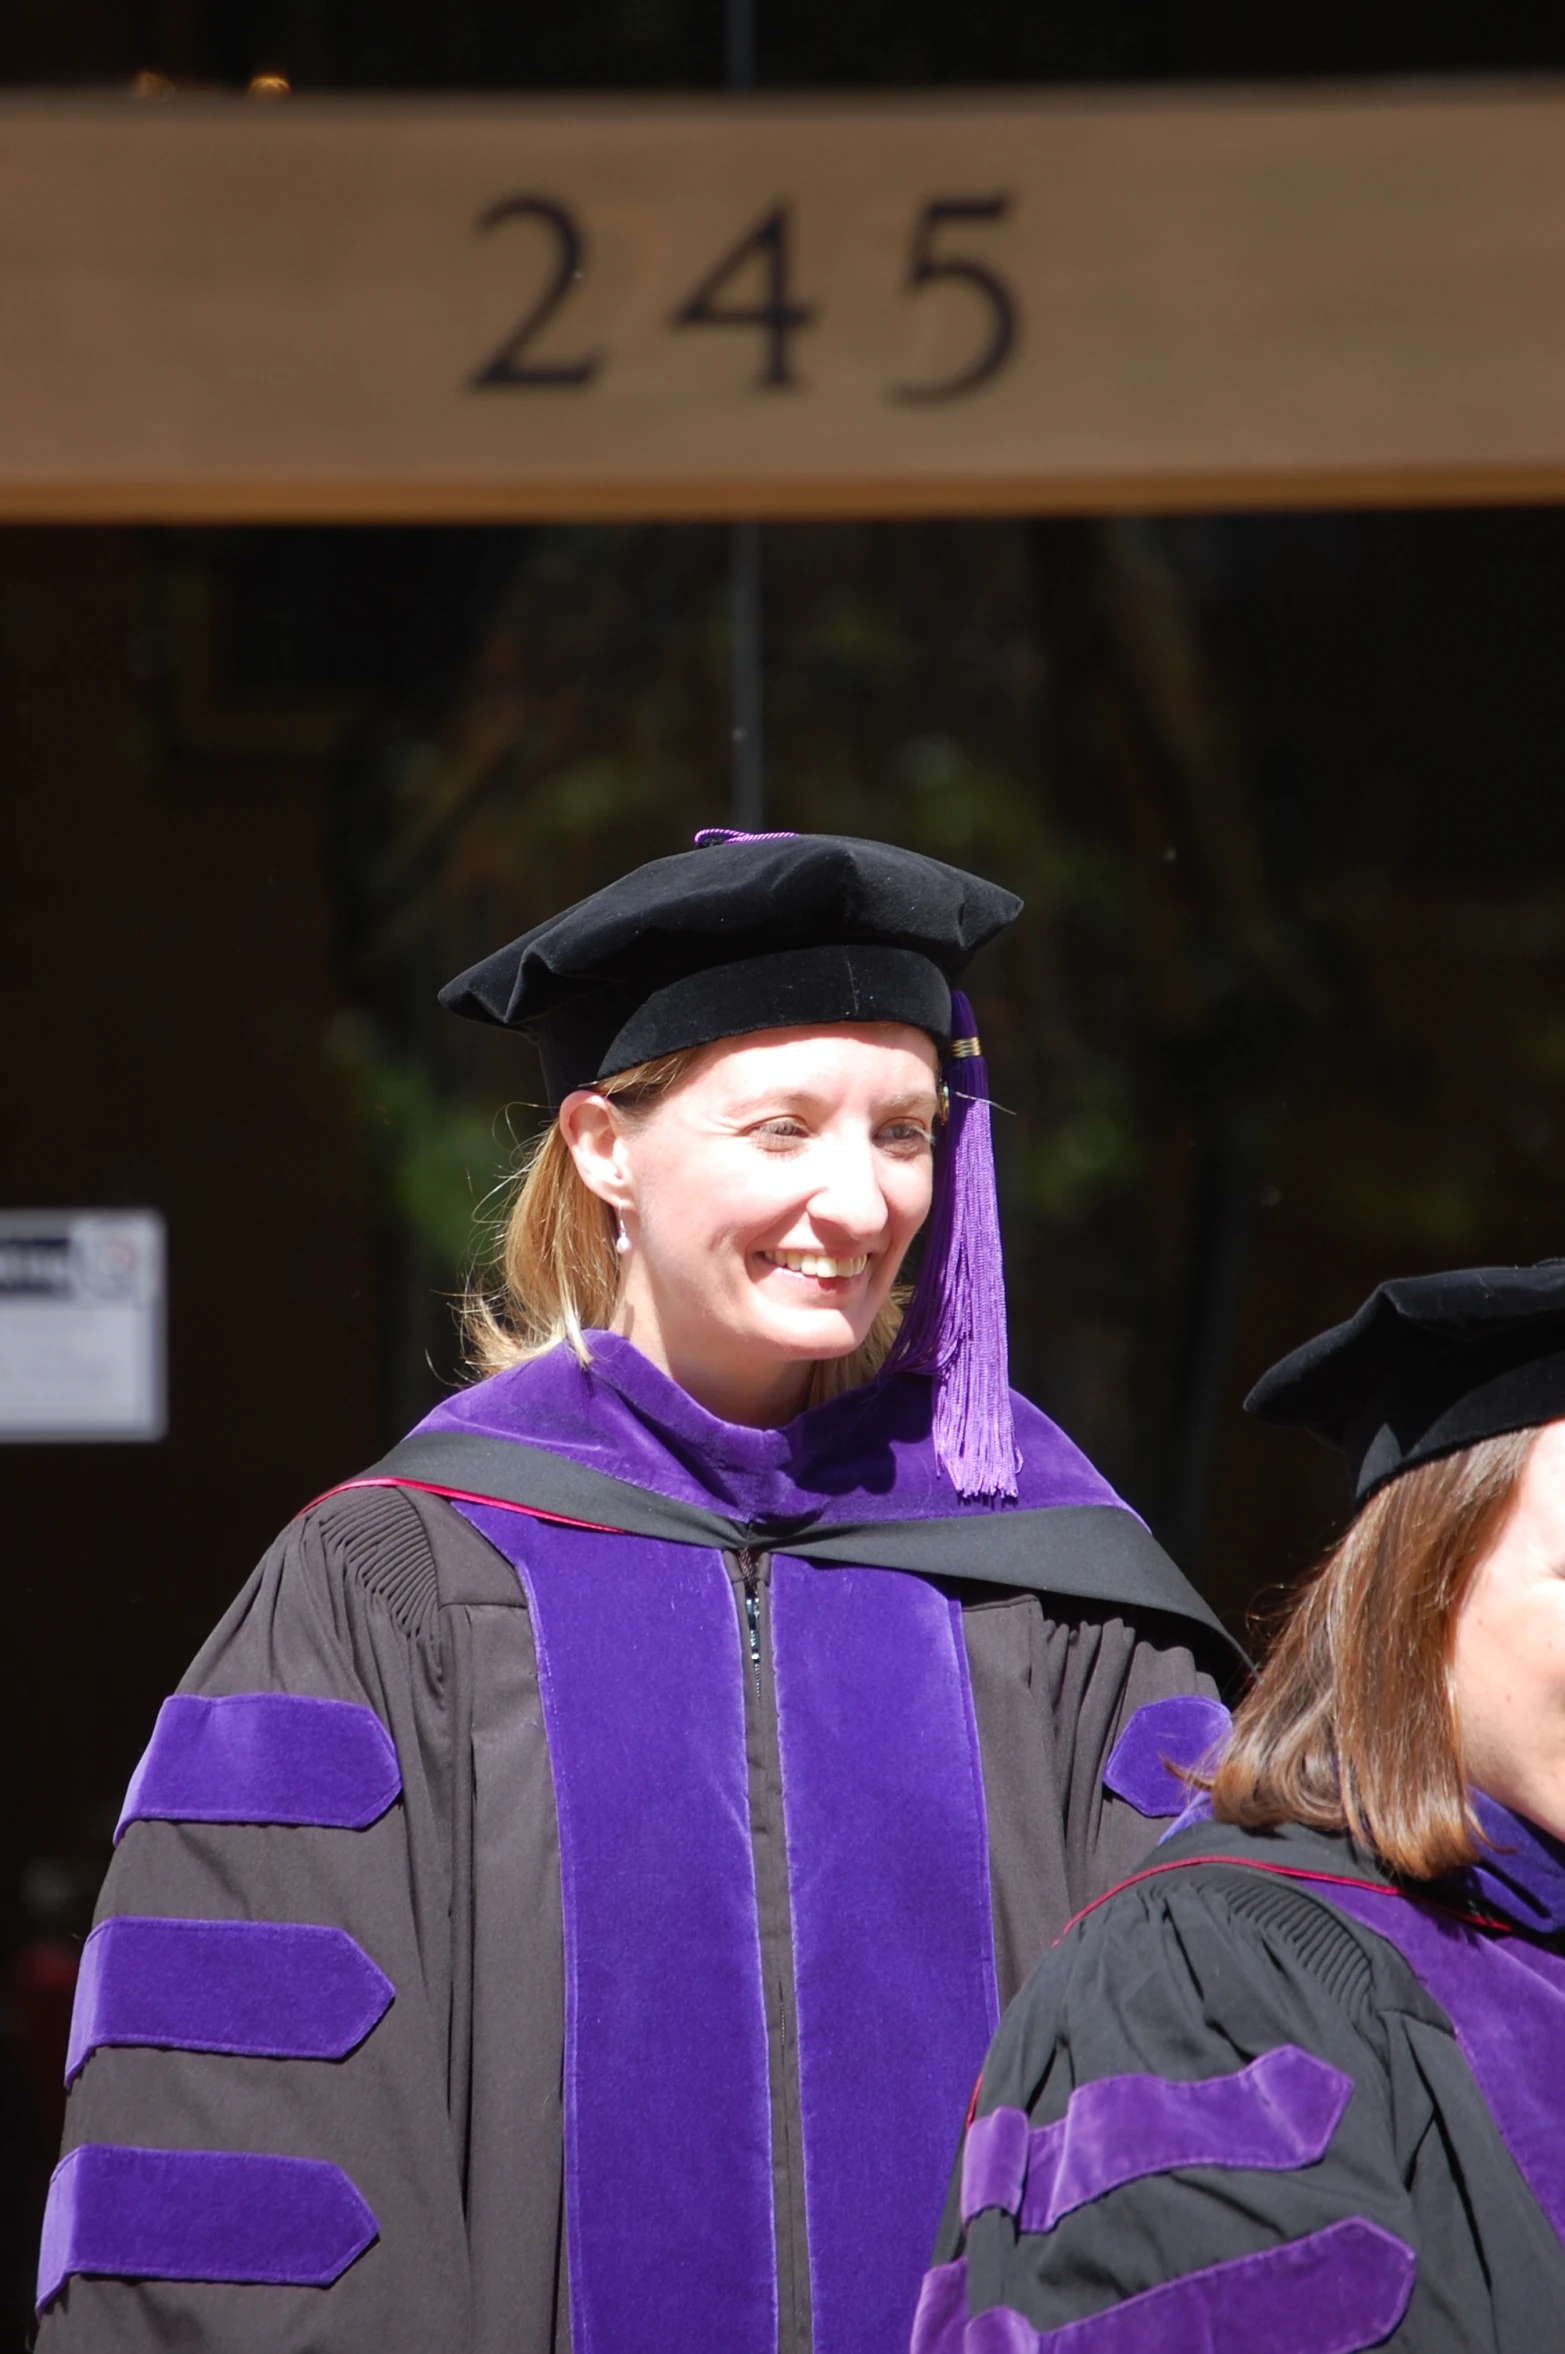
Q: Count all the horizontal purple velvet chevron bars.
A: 6